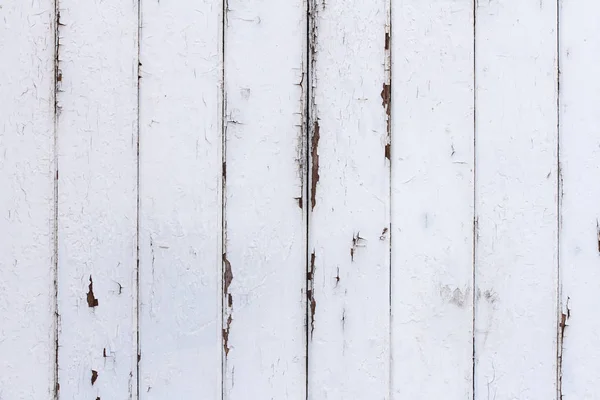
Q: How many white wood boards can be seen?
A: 8